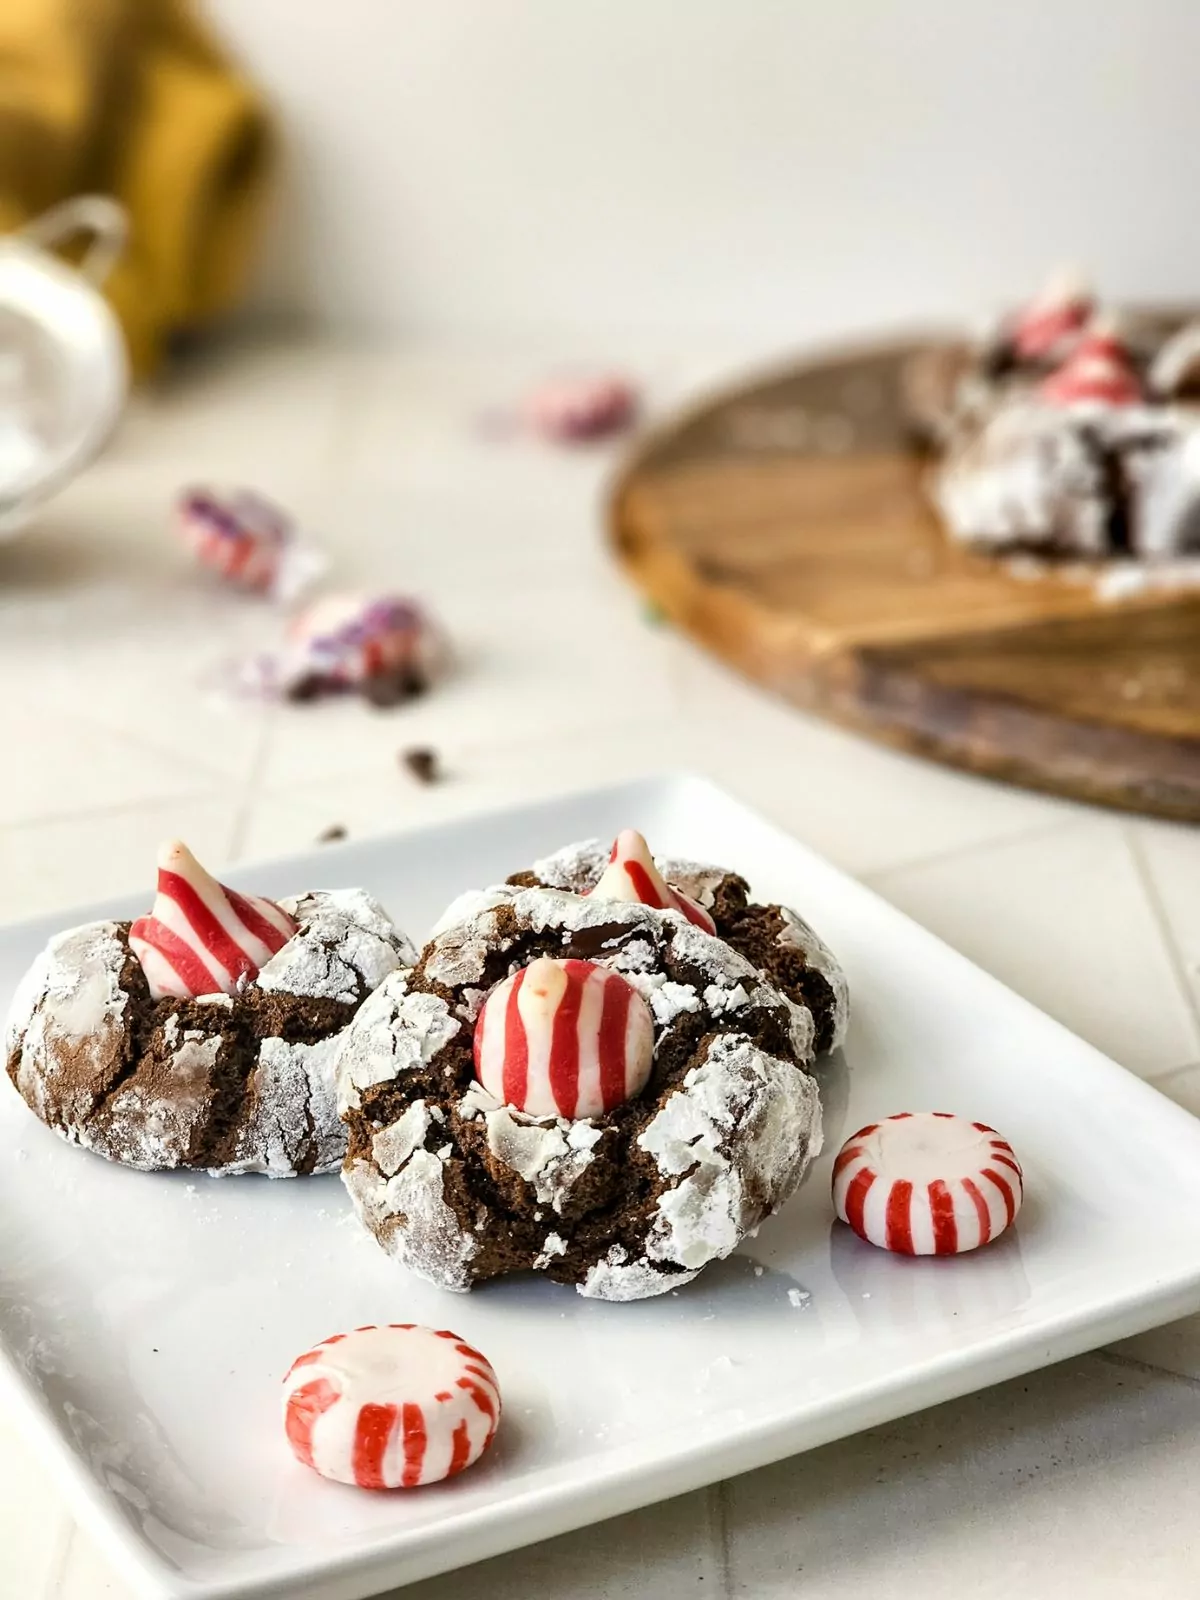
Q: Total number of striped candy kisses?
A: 5